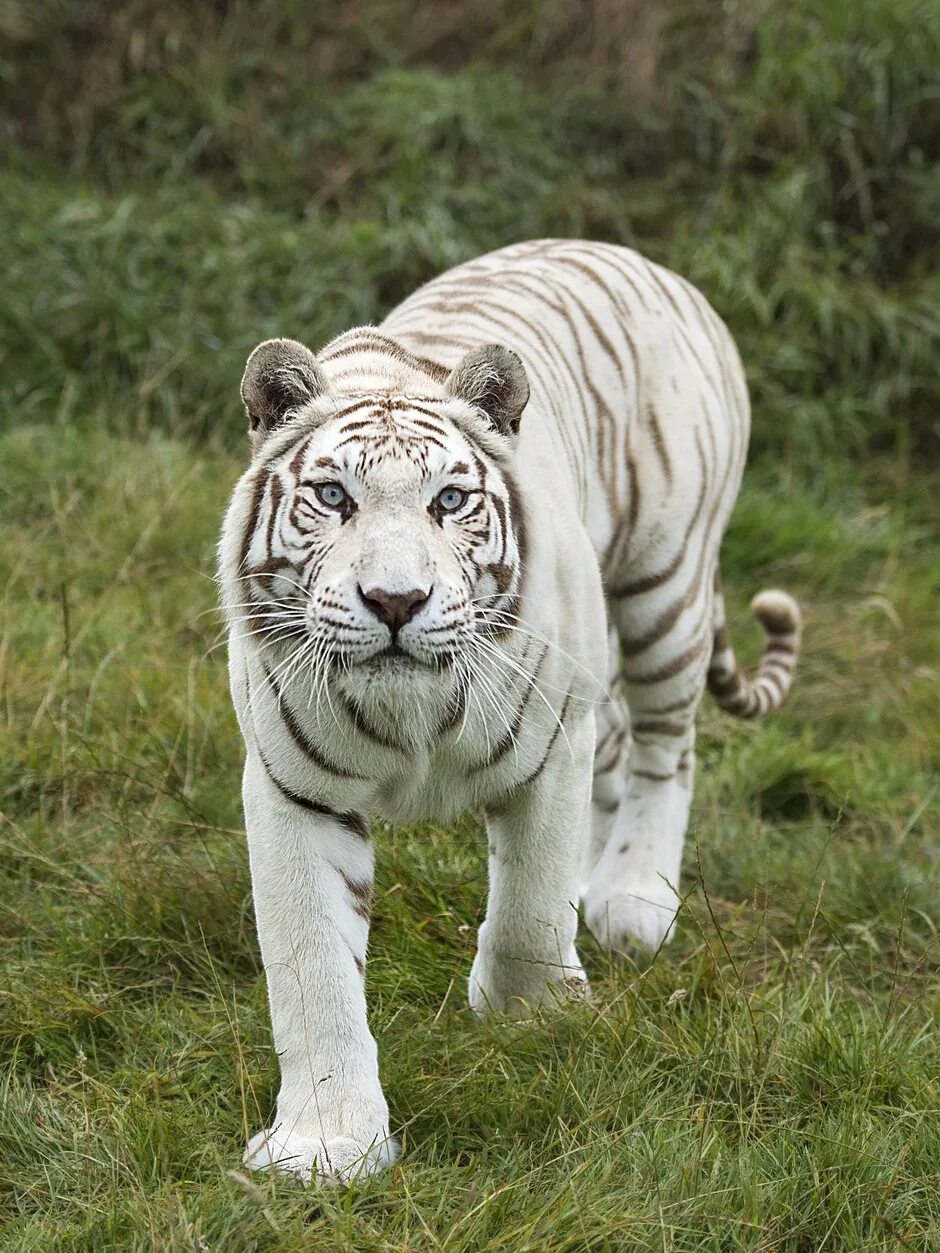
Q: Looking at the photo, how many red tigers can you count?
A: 0